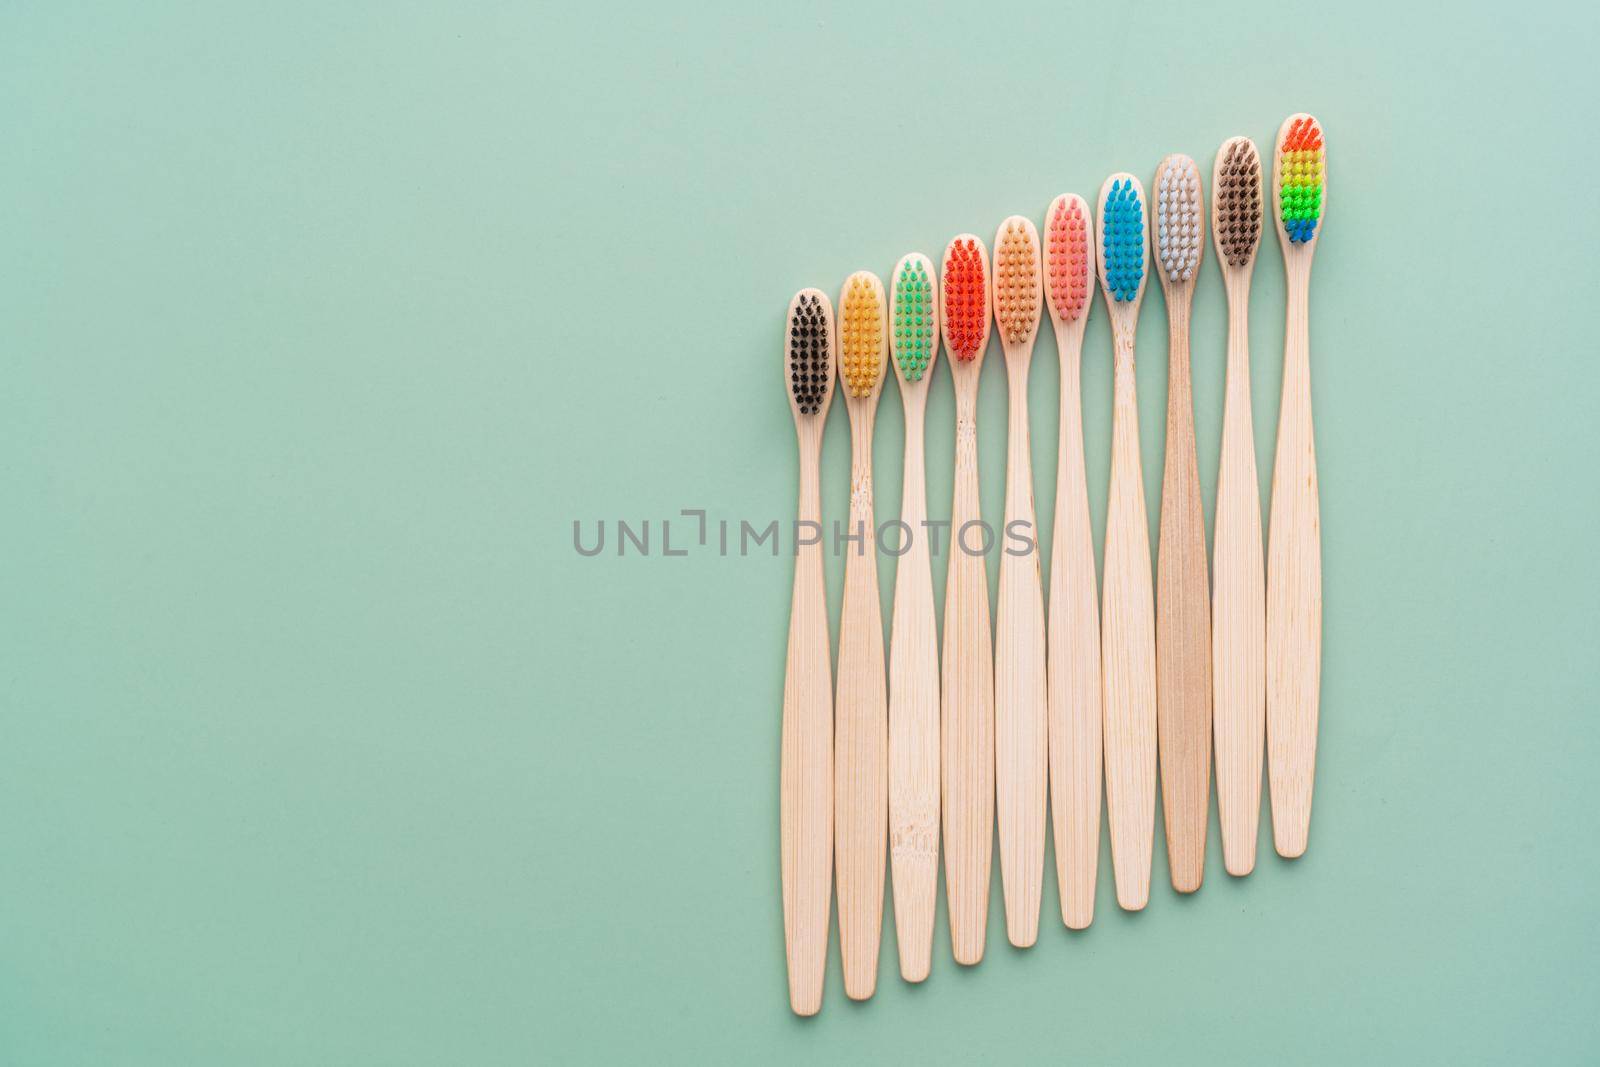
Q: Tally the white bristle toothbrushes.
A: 1